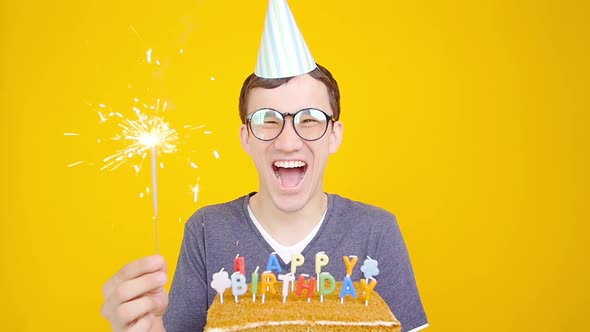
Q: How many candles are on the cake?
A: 15